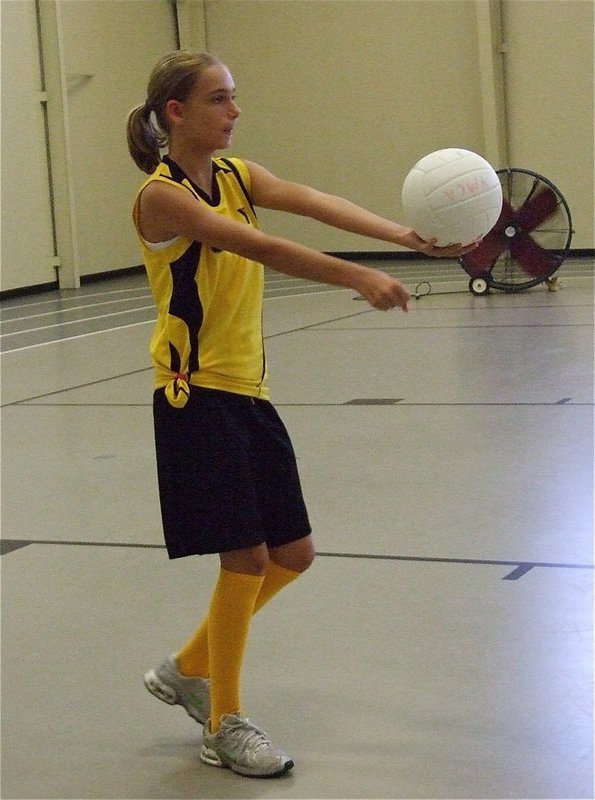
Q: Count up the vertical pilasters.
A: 3